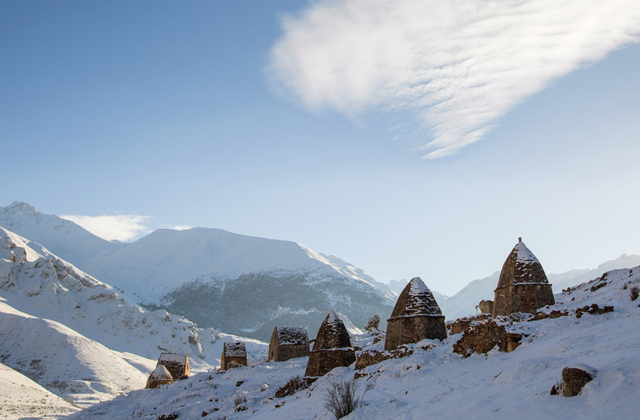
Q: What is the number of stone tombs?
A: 7